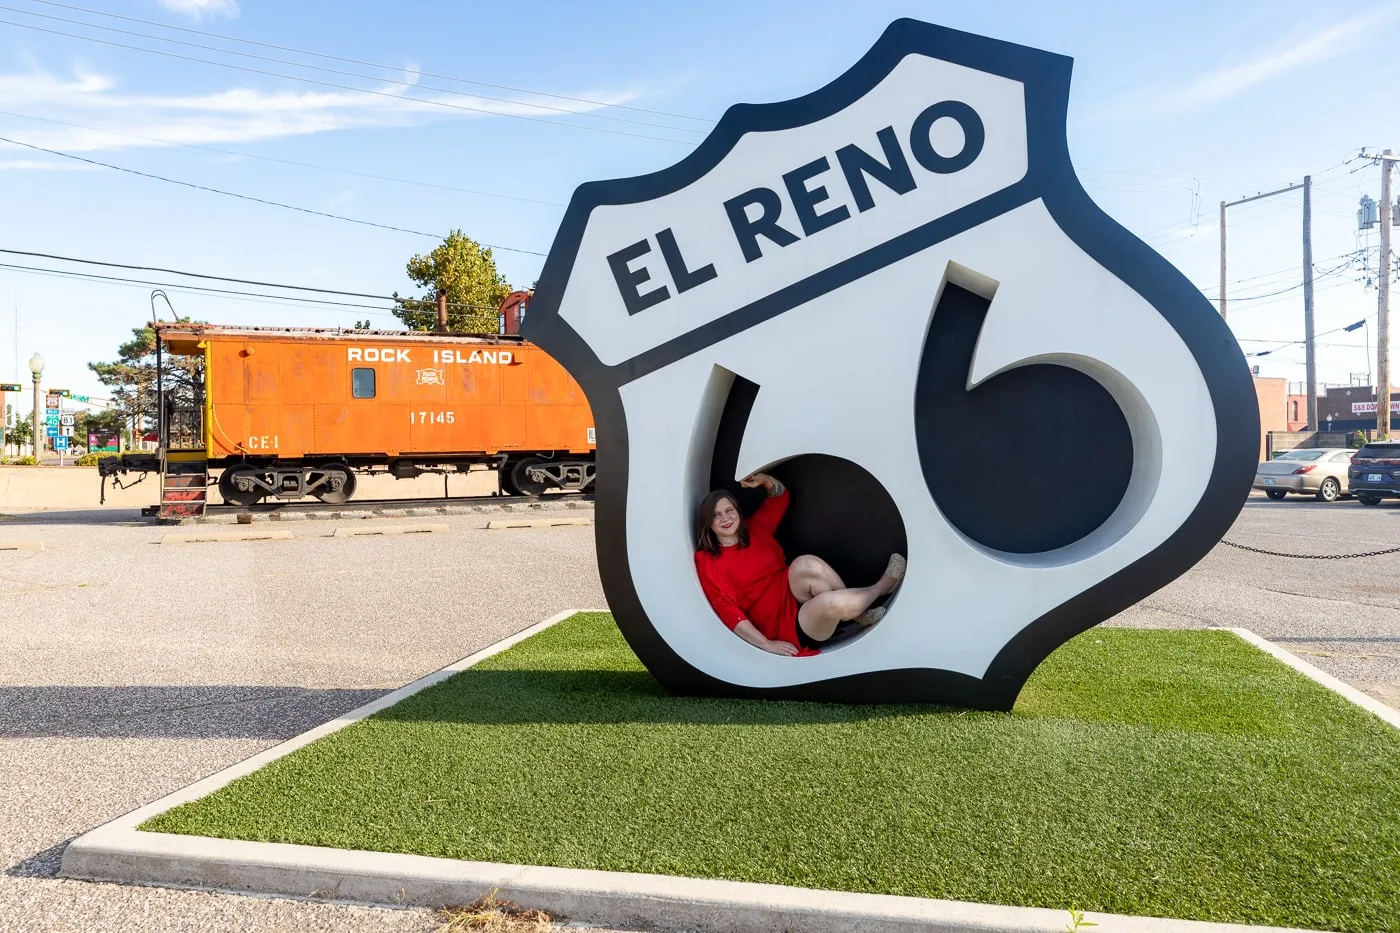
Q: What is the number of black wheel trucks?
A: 2